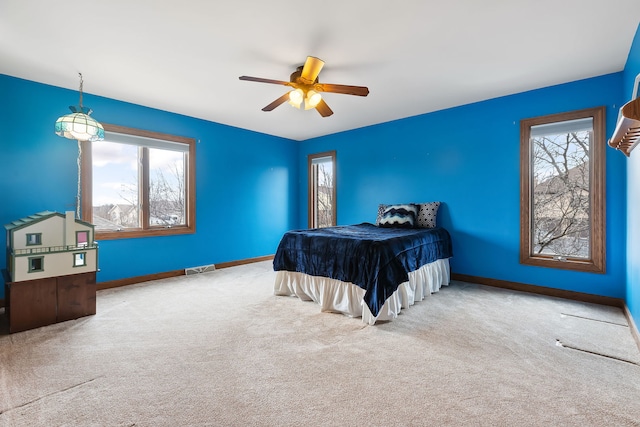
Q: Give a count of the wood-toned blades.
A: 5